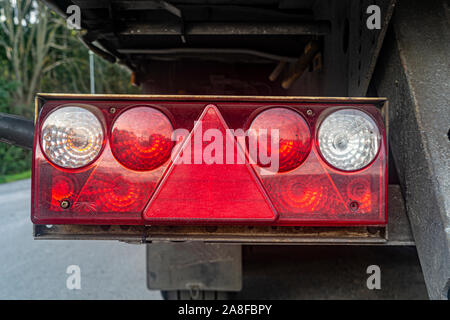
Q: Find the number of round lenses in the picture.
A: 4